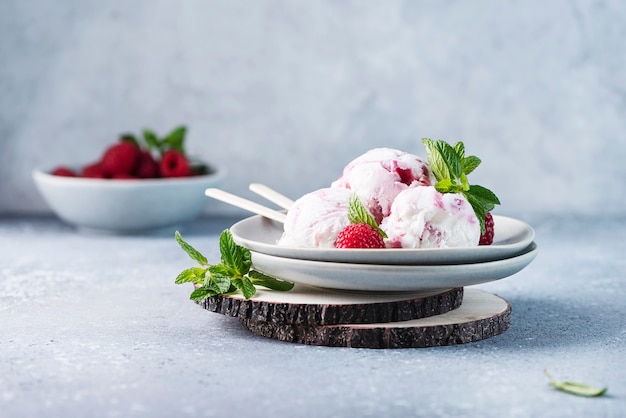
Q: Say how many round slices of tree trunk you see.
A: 2